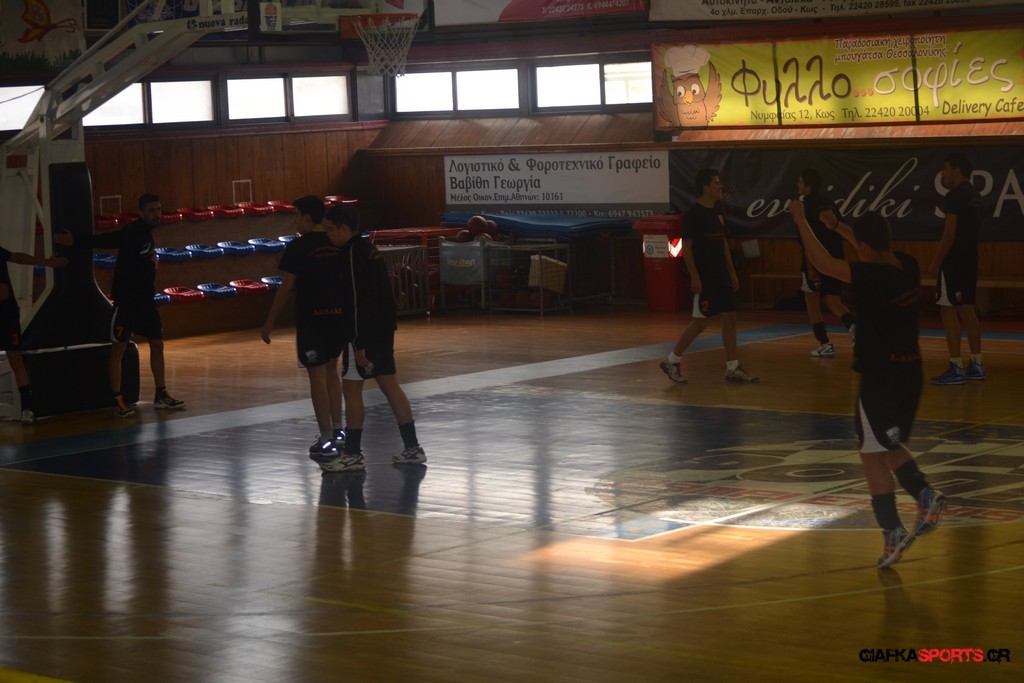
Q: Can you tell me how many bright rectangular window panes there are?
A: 9